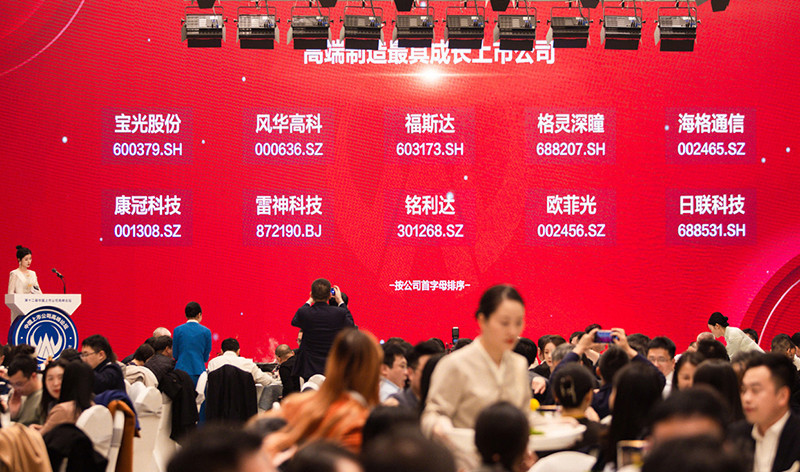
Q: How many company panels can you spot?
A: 10